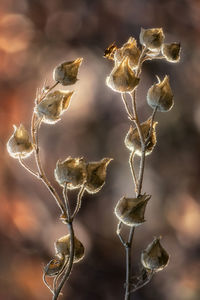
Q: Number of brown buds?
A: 15